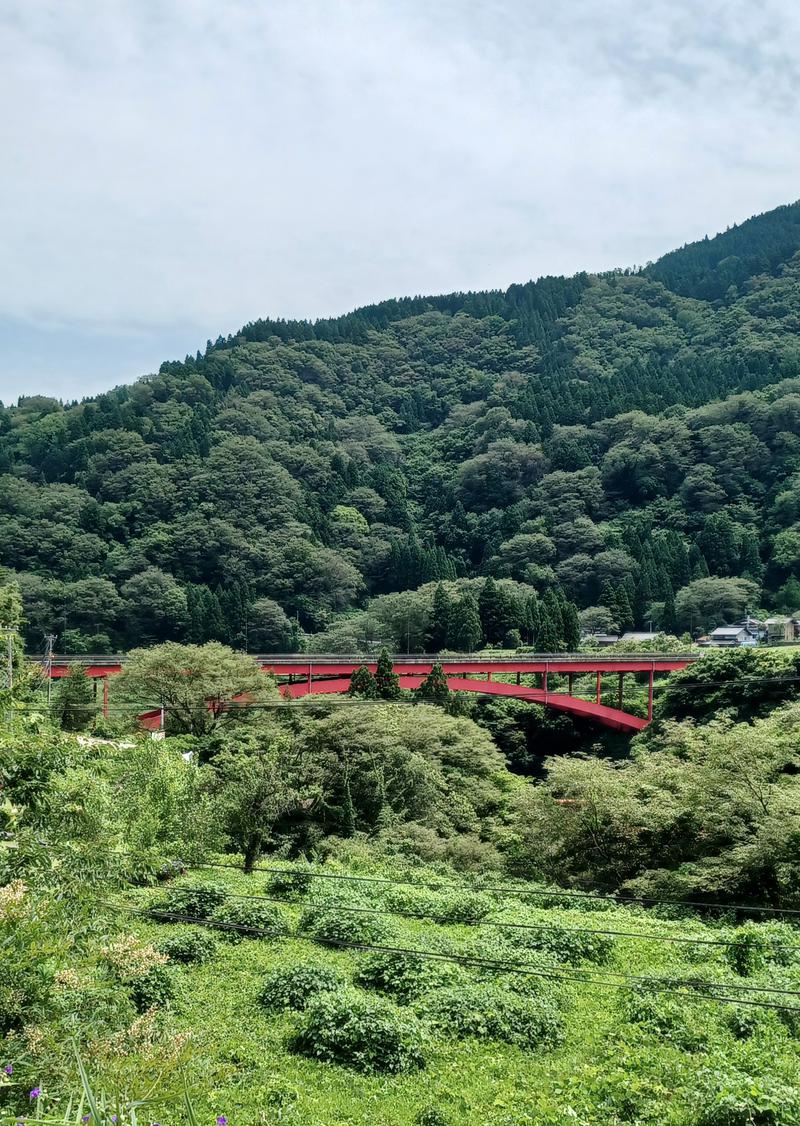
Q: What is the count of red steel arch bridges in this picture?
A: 1